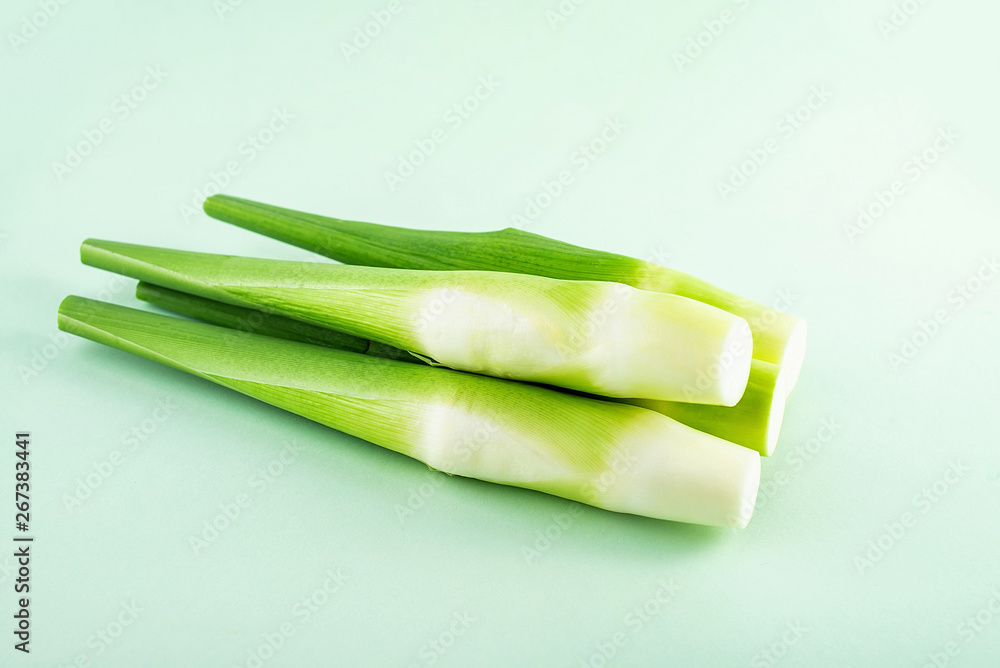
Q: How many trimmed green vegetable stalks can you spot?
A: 4